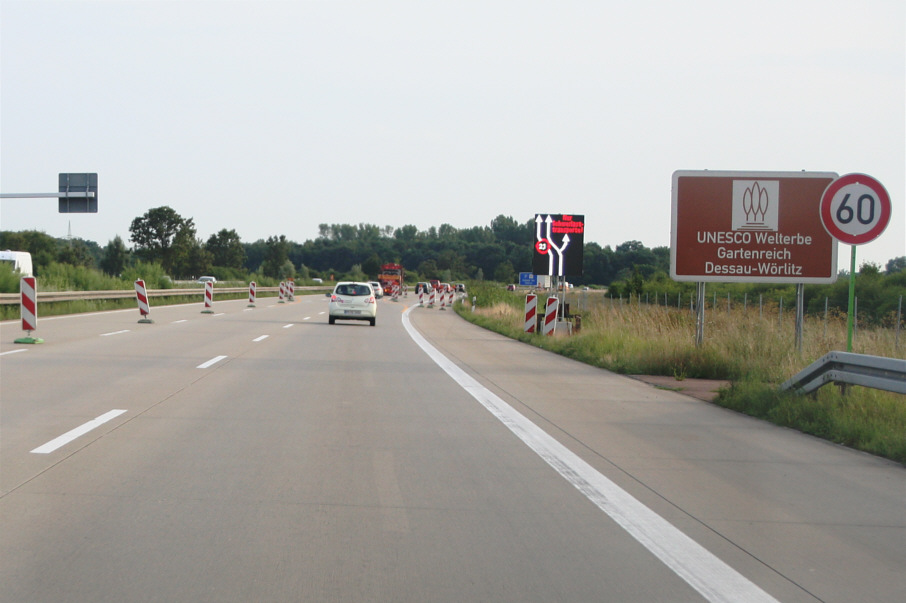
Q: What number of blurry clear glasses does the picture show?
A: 0